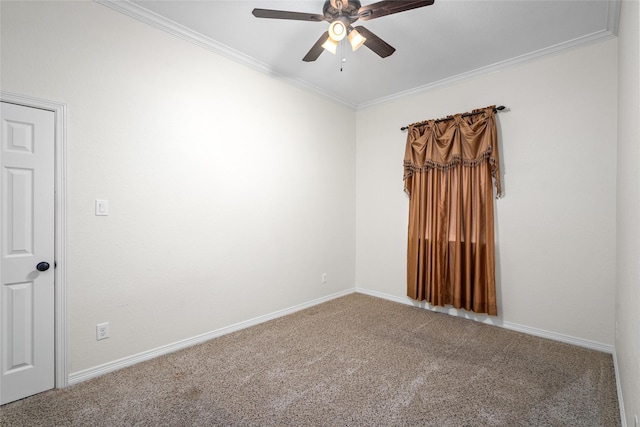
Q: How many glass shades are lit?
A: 3